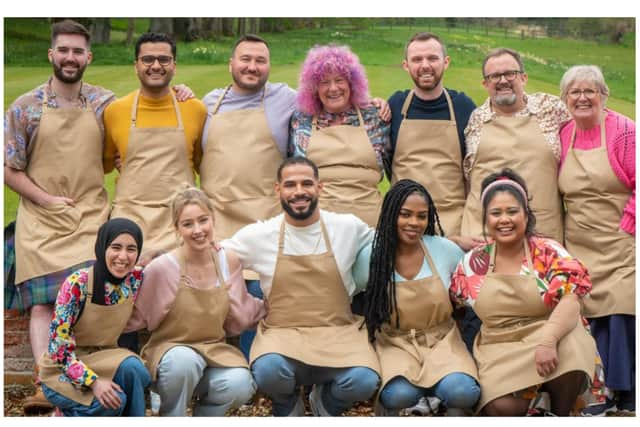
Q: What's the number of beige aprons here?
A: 12